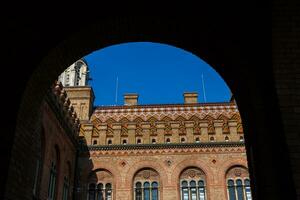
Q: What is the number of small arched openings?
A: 11